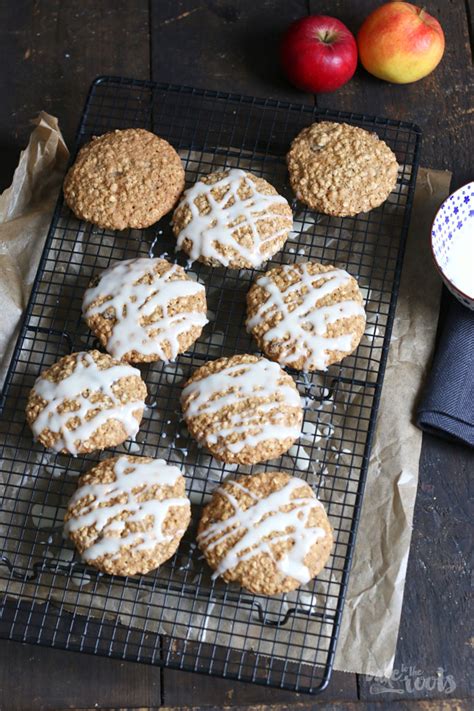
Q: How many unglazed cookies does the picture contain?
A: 2